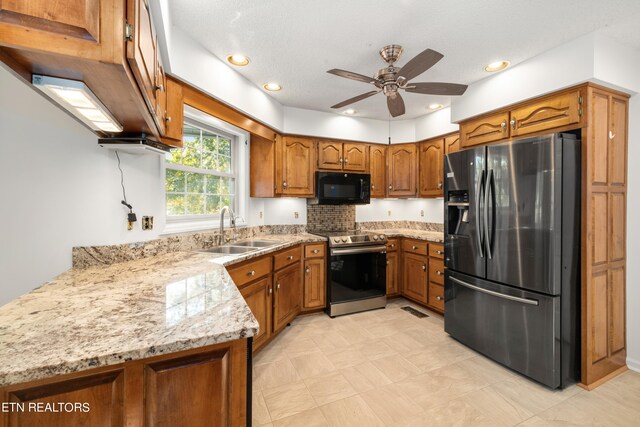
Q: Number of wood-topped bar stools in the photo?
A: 0